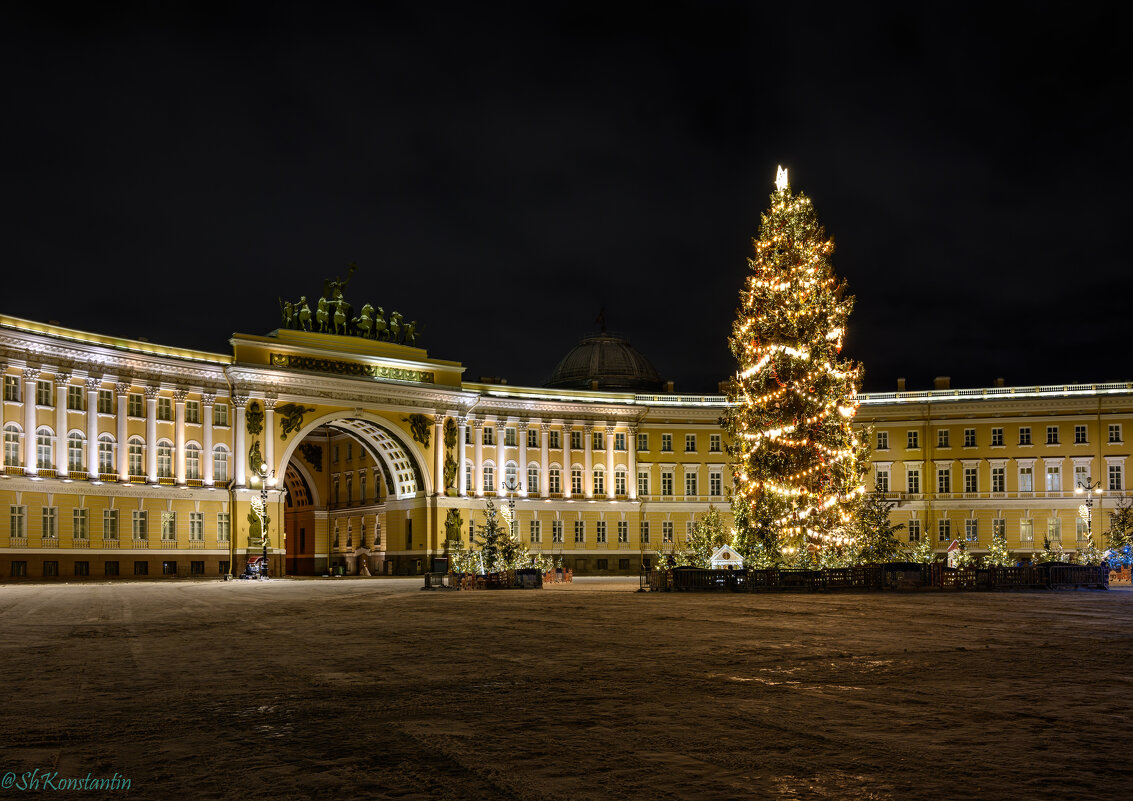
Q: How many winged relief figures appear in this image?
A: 2